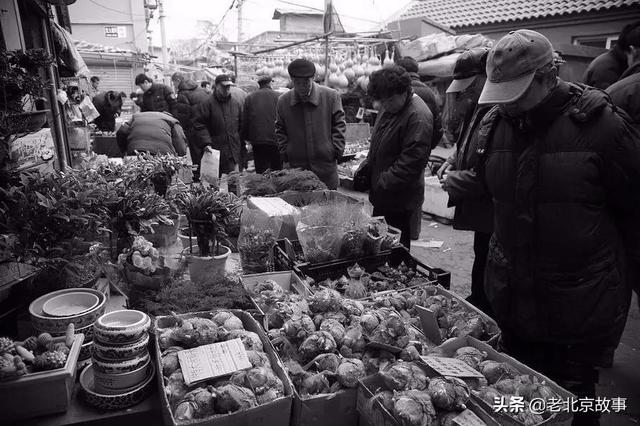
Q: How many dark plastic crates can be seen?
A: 2